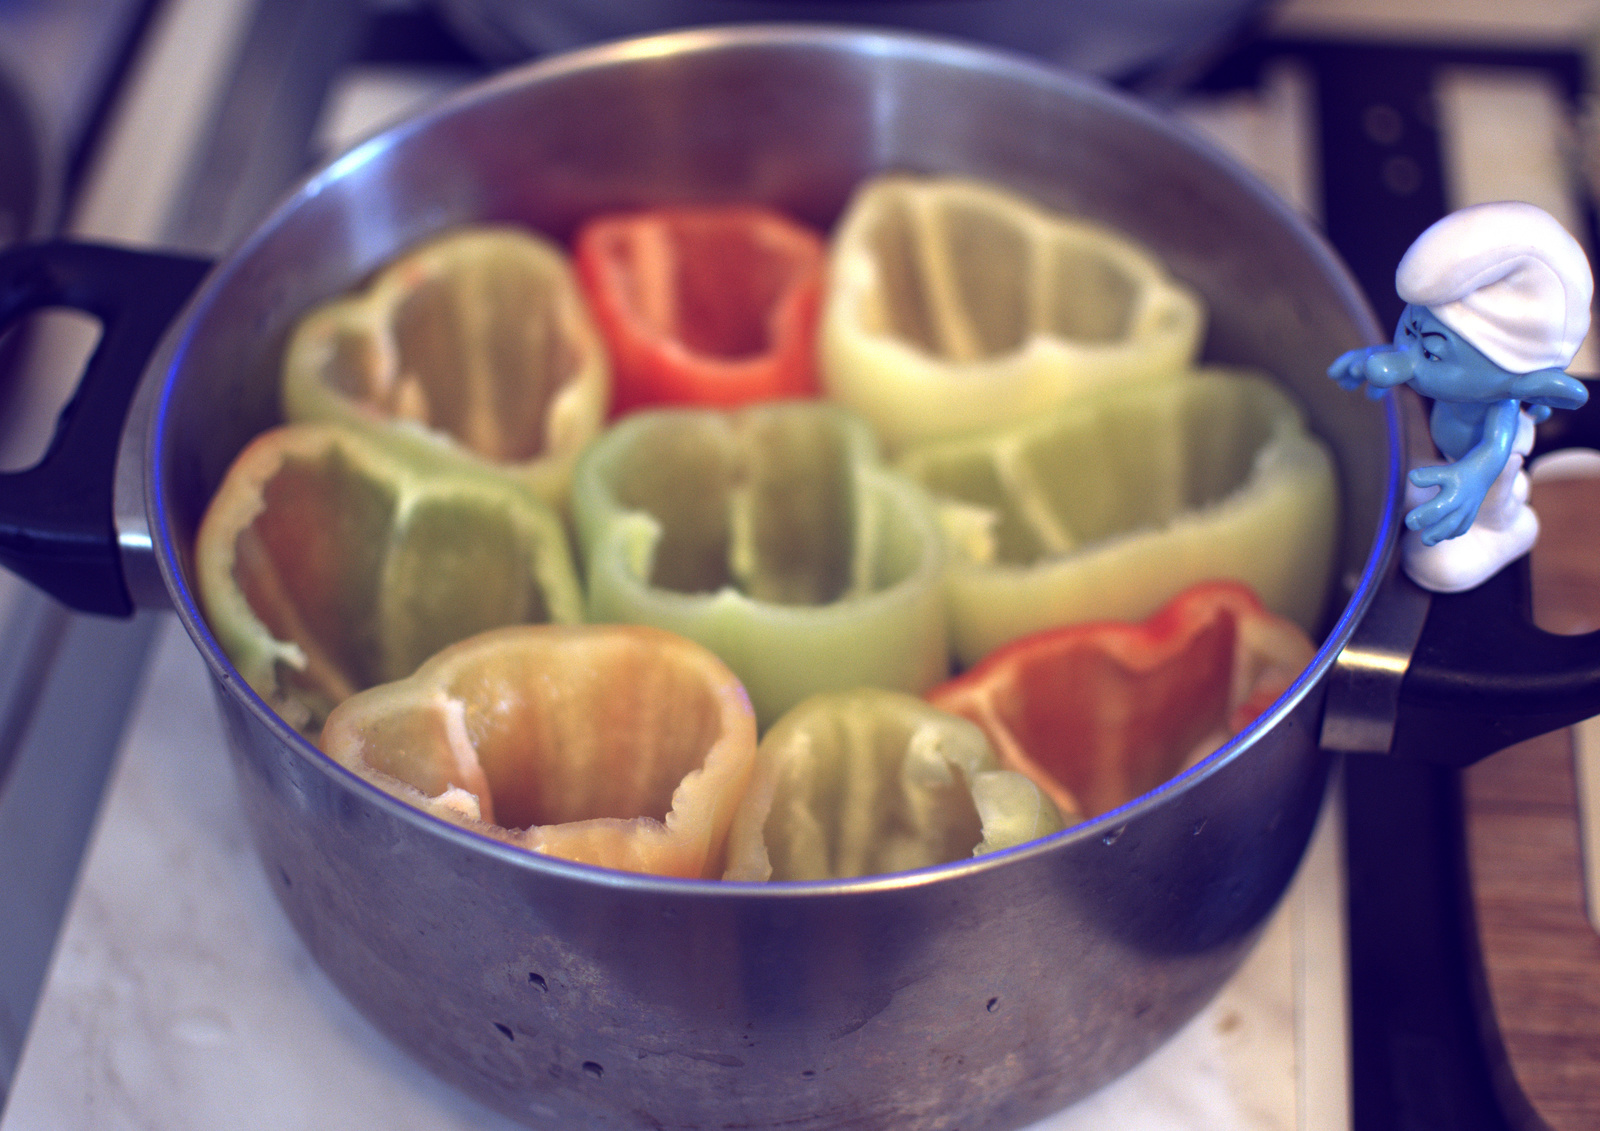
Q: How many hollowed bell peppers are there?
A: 9